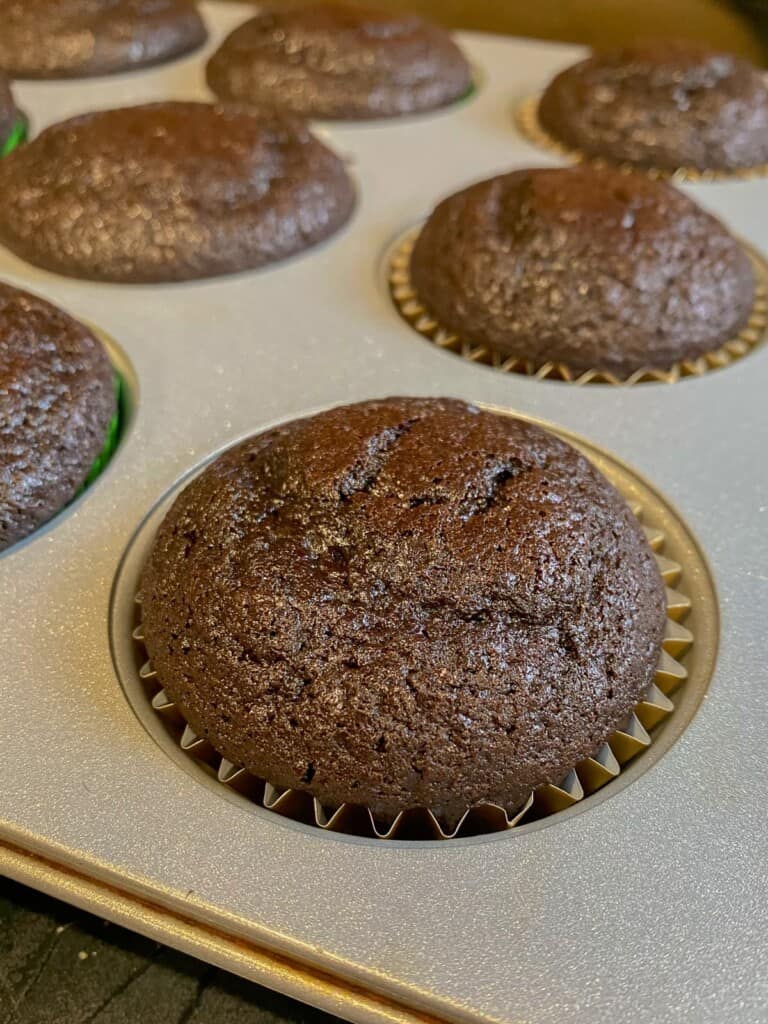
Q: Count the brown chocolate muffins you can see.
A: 8